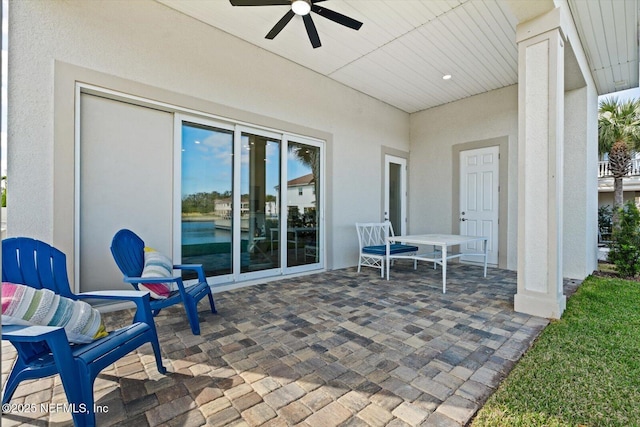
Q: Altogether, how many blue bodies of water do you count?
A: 1